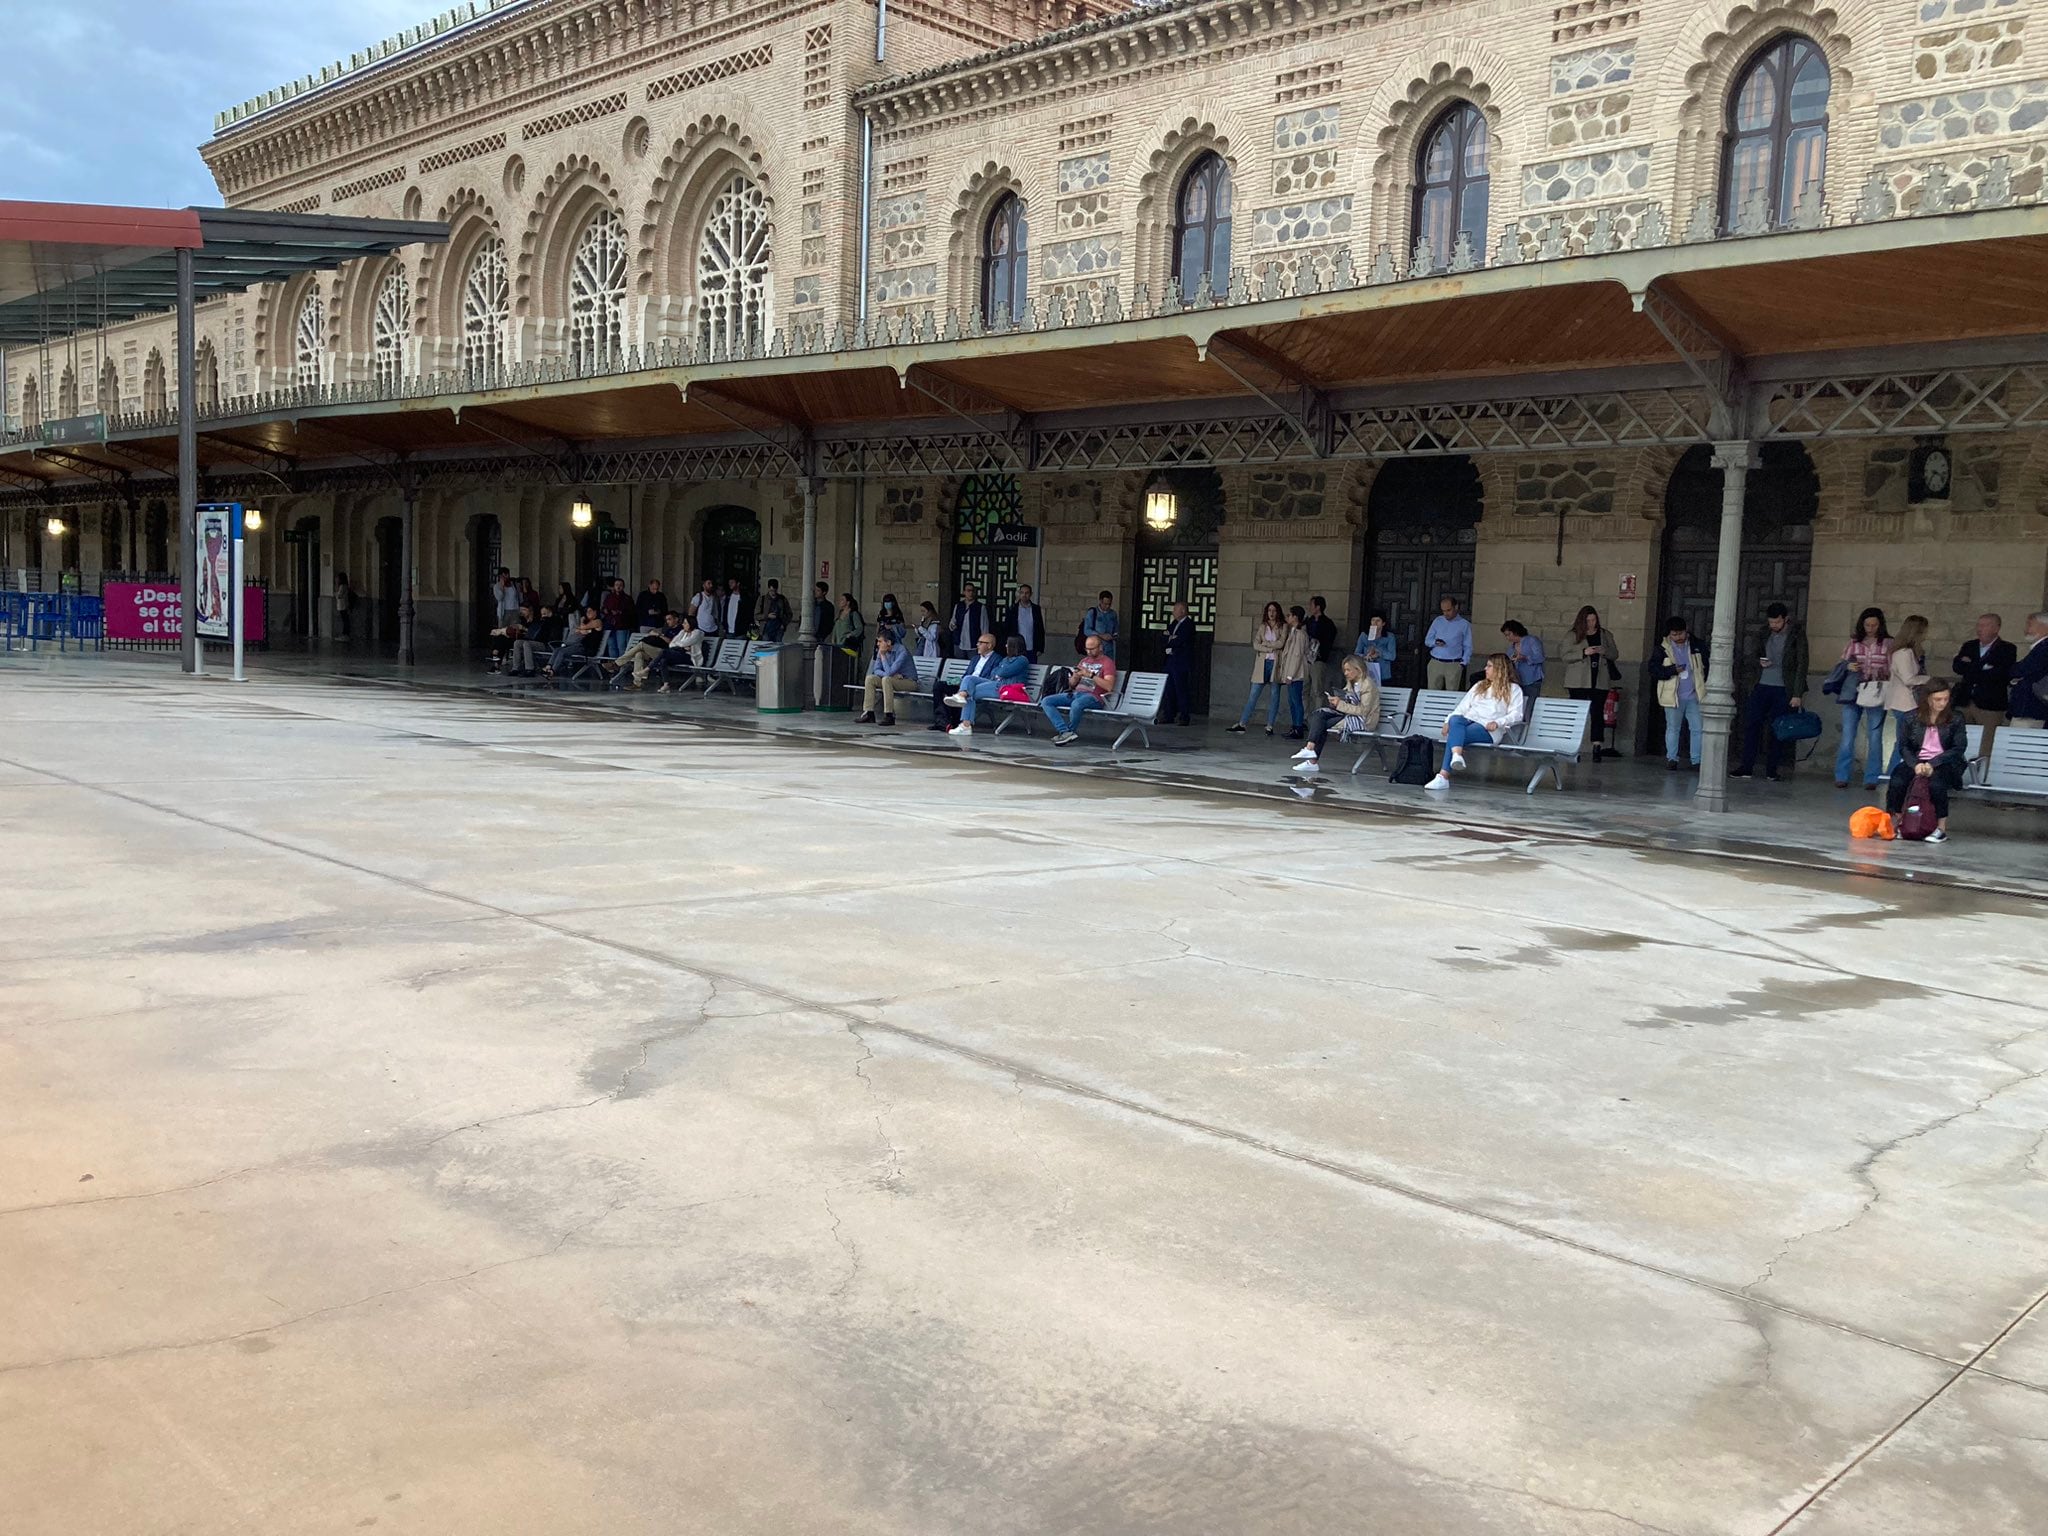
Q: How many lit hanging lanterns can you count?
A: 4